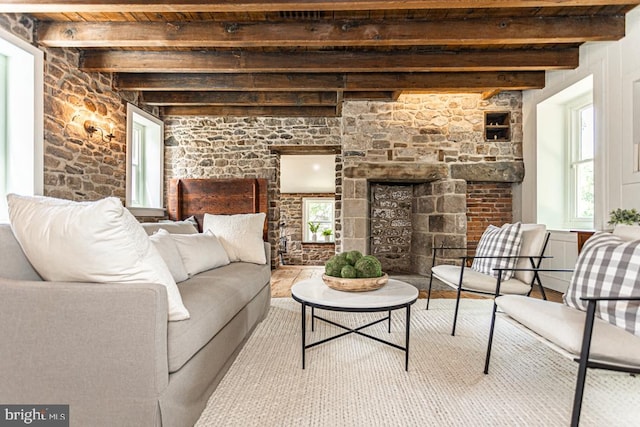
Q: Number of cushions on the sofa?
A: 4